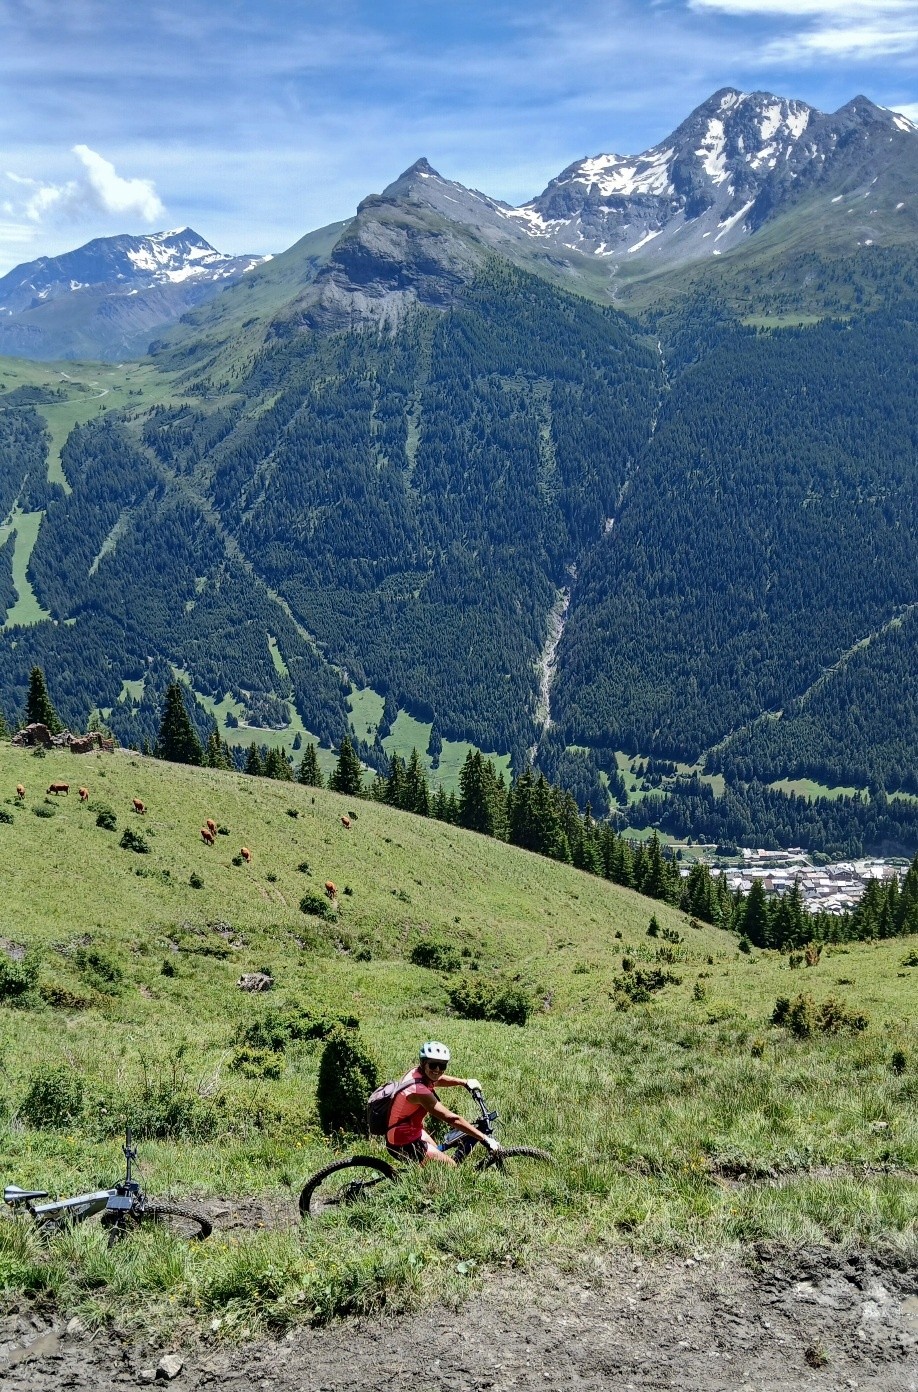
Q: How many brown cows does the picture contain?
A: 9